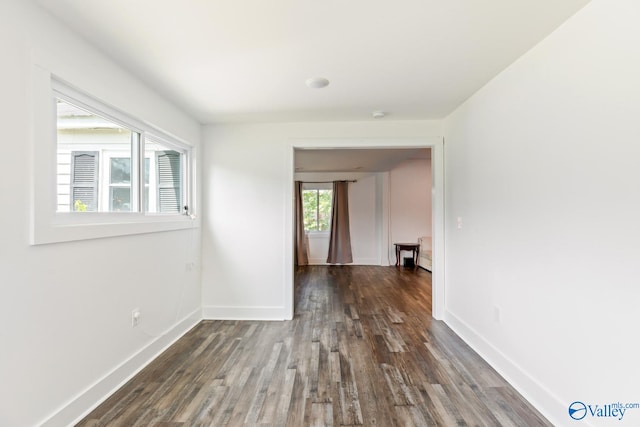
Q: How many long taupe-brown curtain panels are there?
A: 2